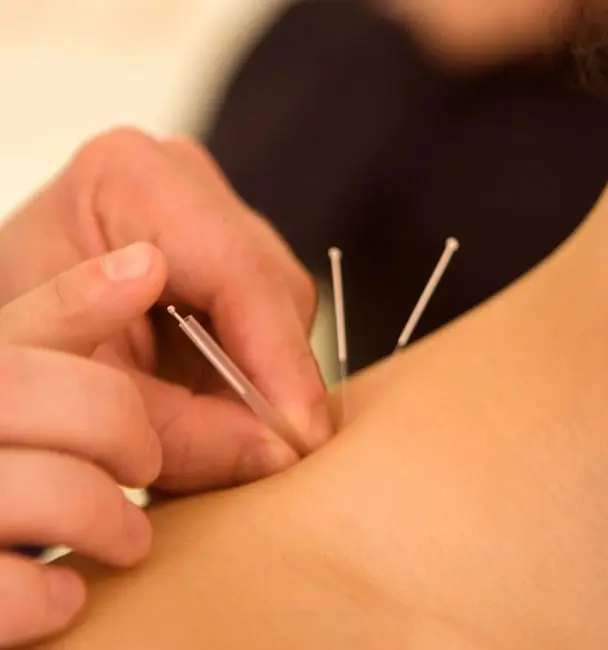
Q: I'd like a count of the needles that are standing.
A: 2